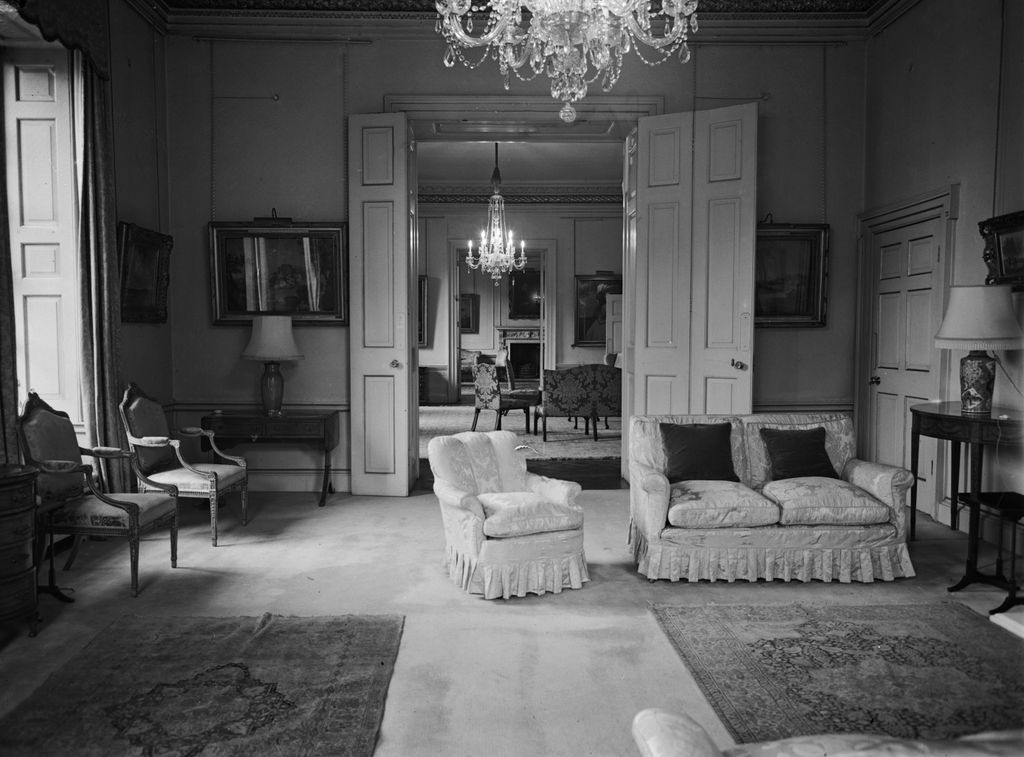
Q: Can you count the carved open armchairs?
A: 2